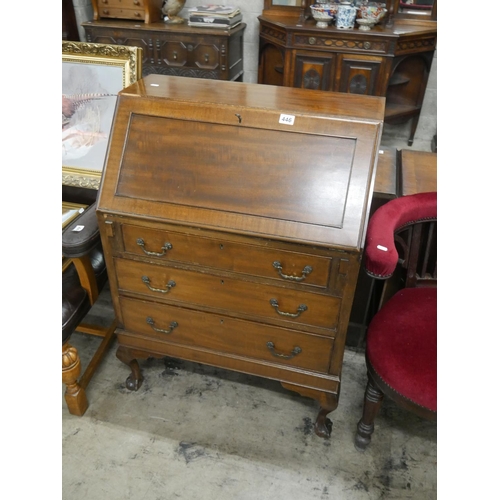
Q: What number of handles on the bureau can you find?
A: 6